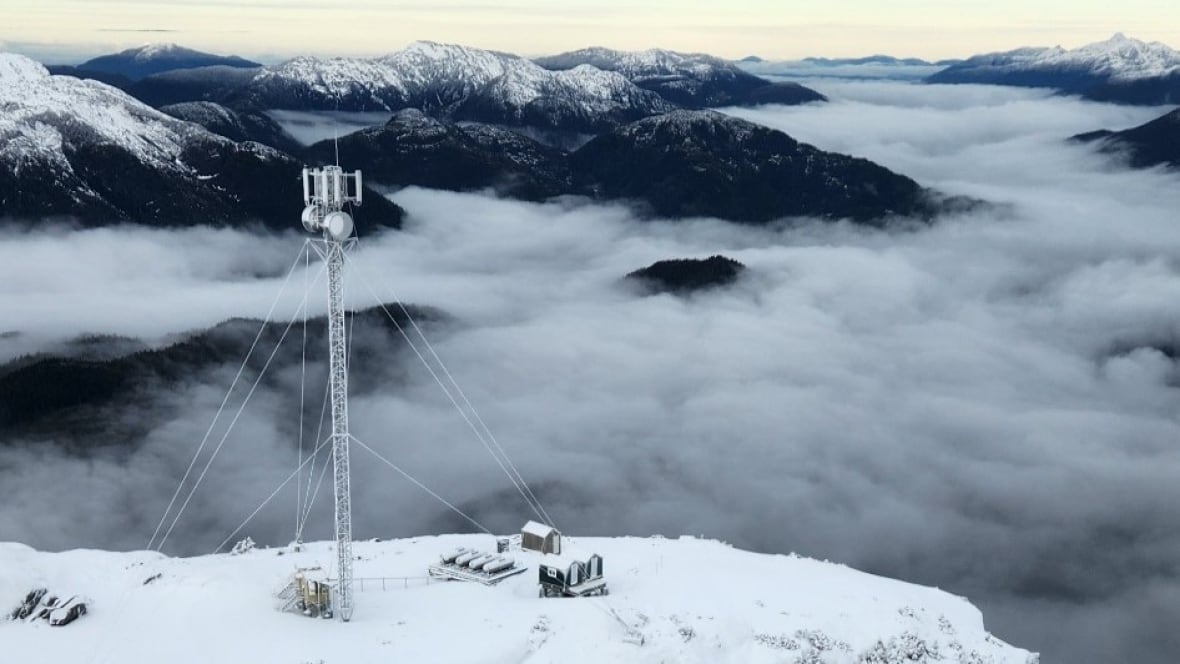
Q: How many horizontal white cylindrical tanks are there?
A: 4